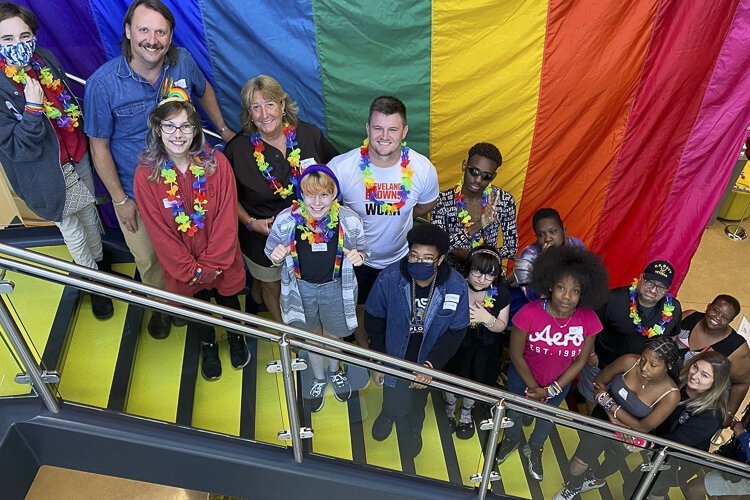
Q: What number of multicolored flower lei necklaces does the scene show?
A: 8